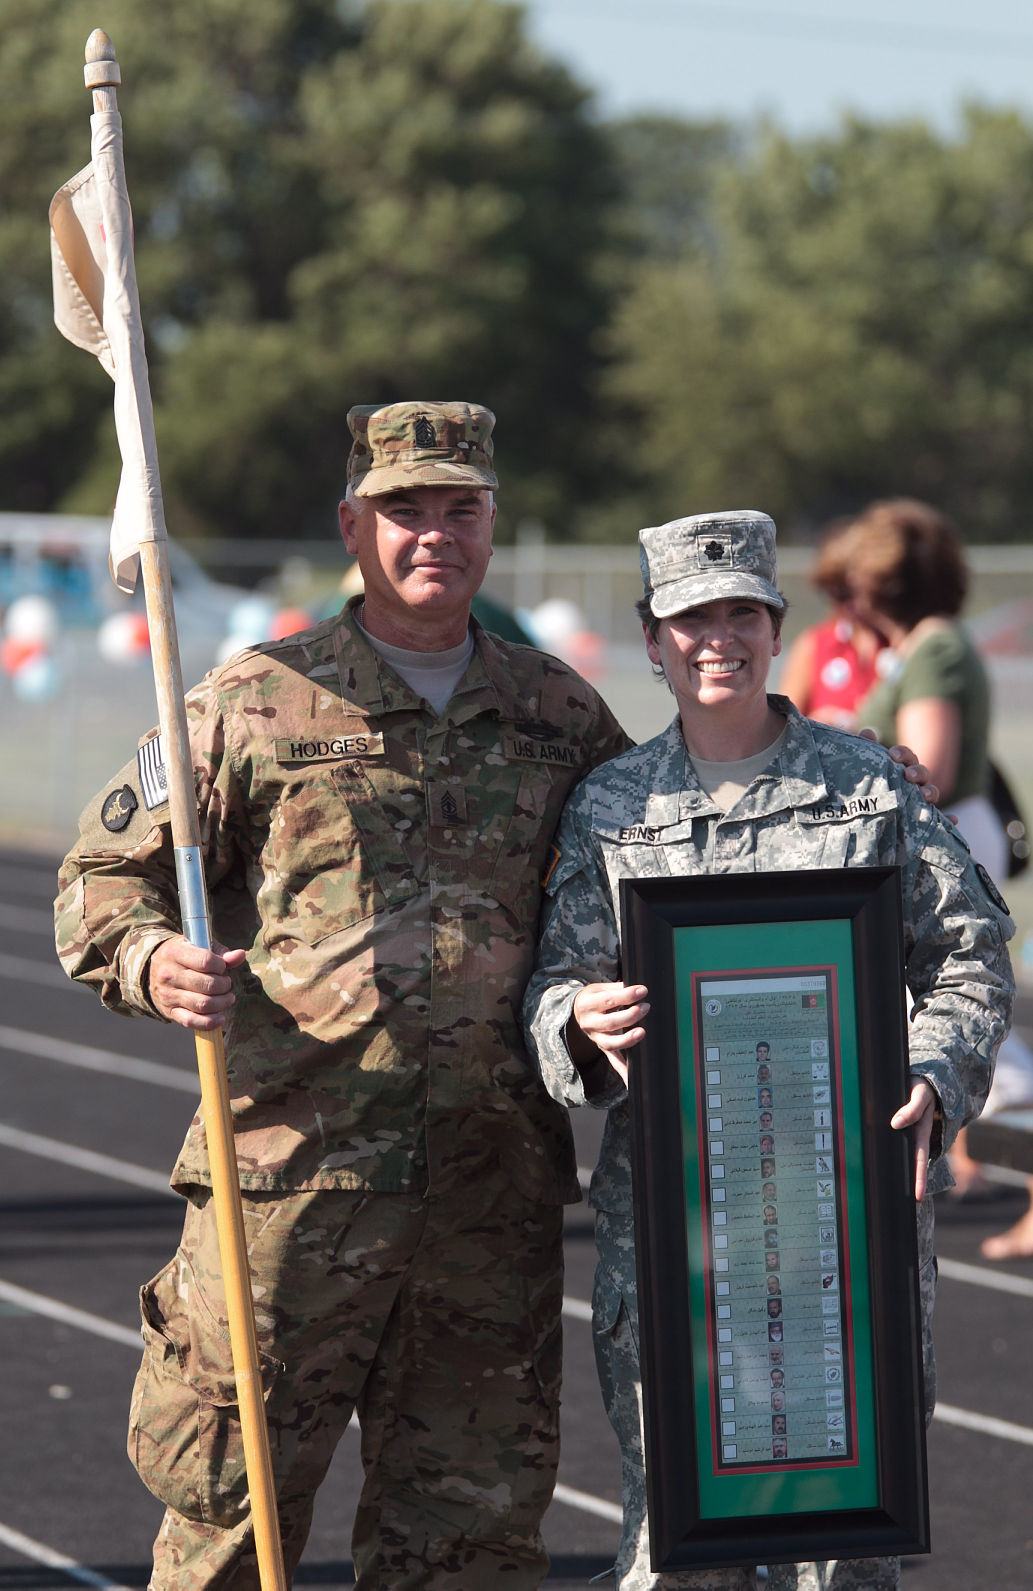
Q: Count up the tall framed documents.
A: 1